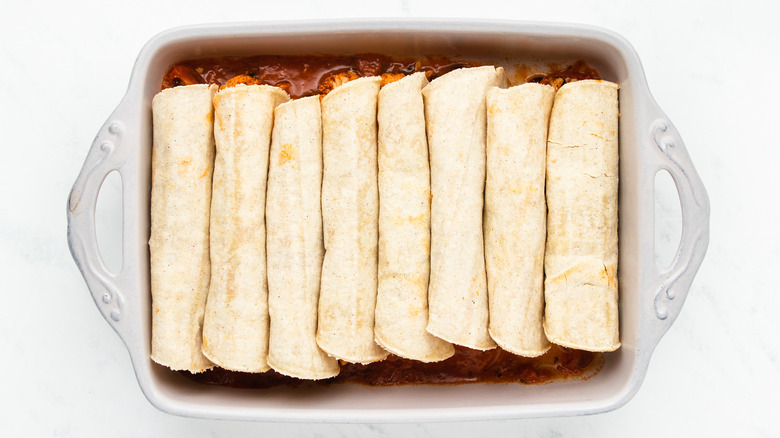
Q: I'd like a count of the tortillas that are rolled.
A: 8